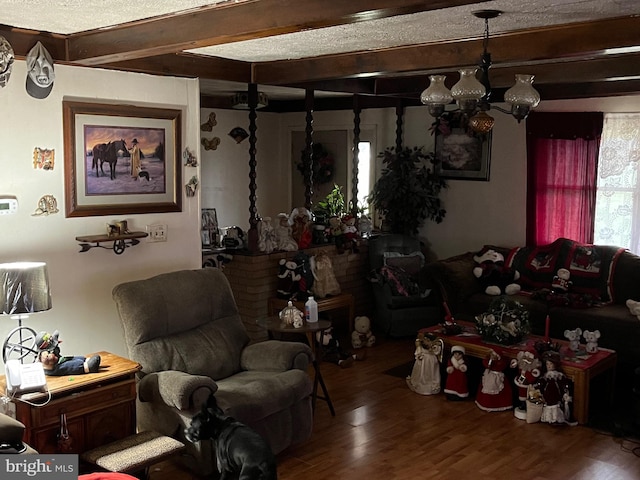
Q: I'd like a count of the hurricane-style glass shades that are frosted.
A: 3